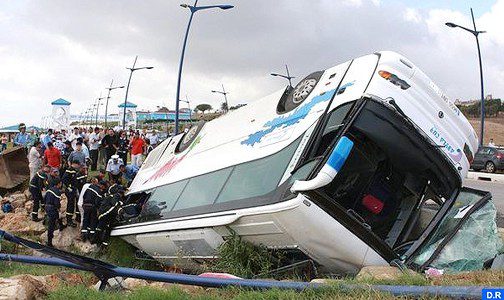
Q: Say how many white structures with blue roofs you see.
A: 2